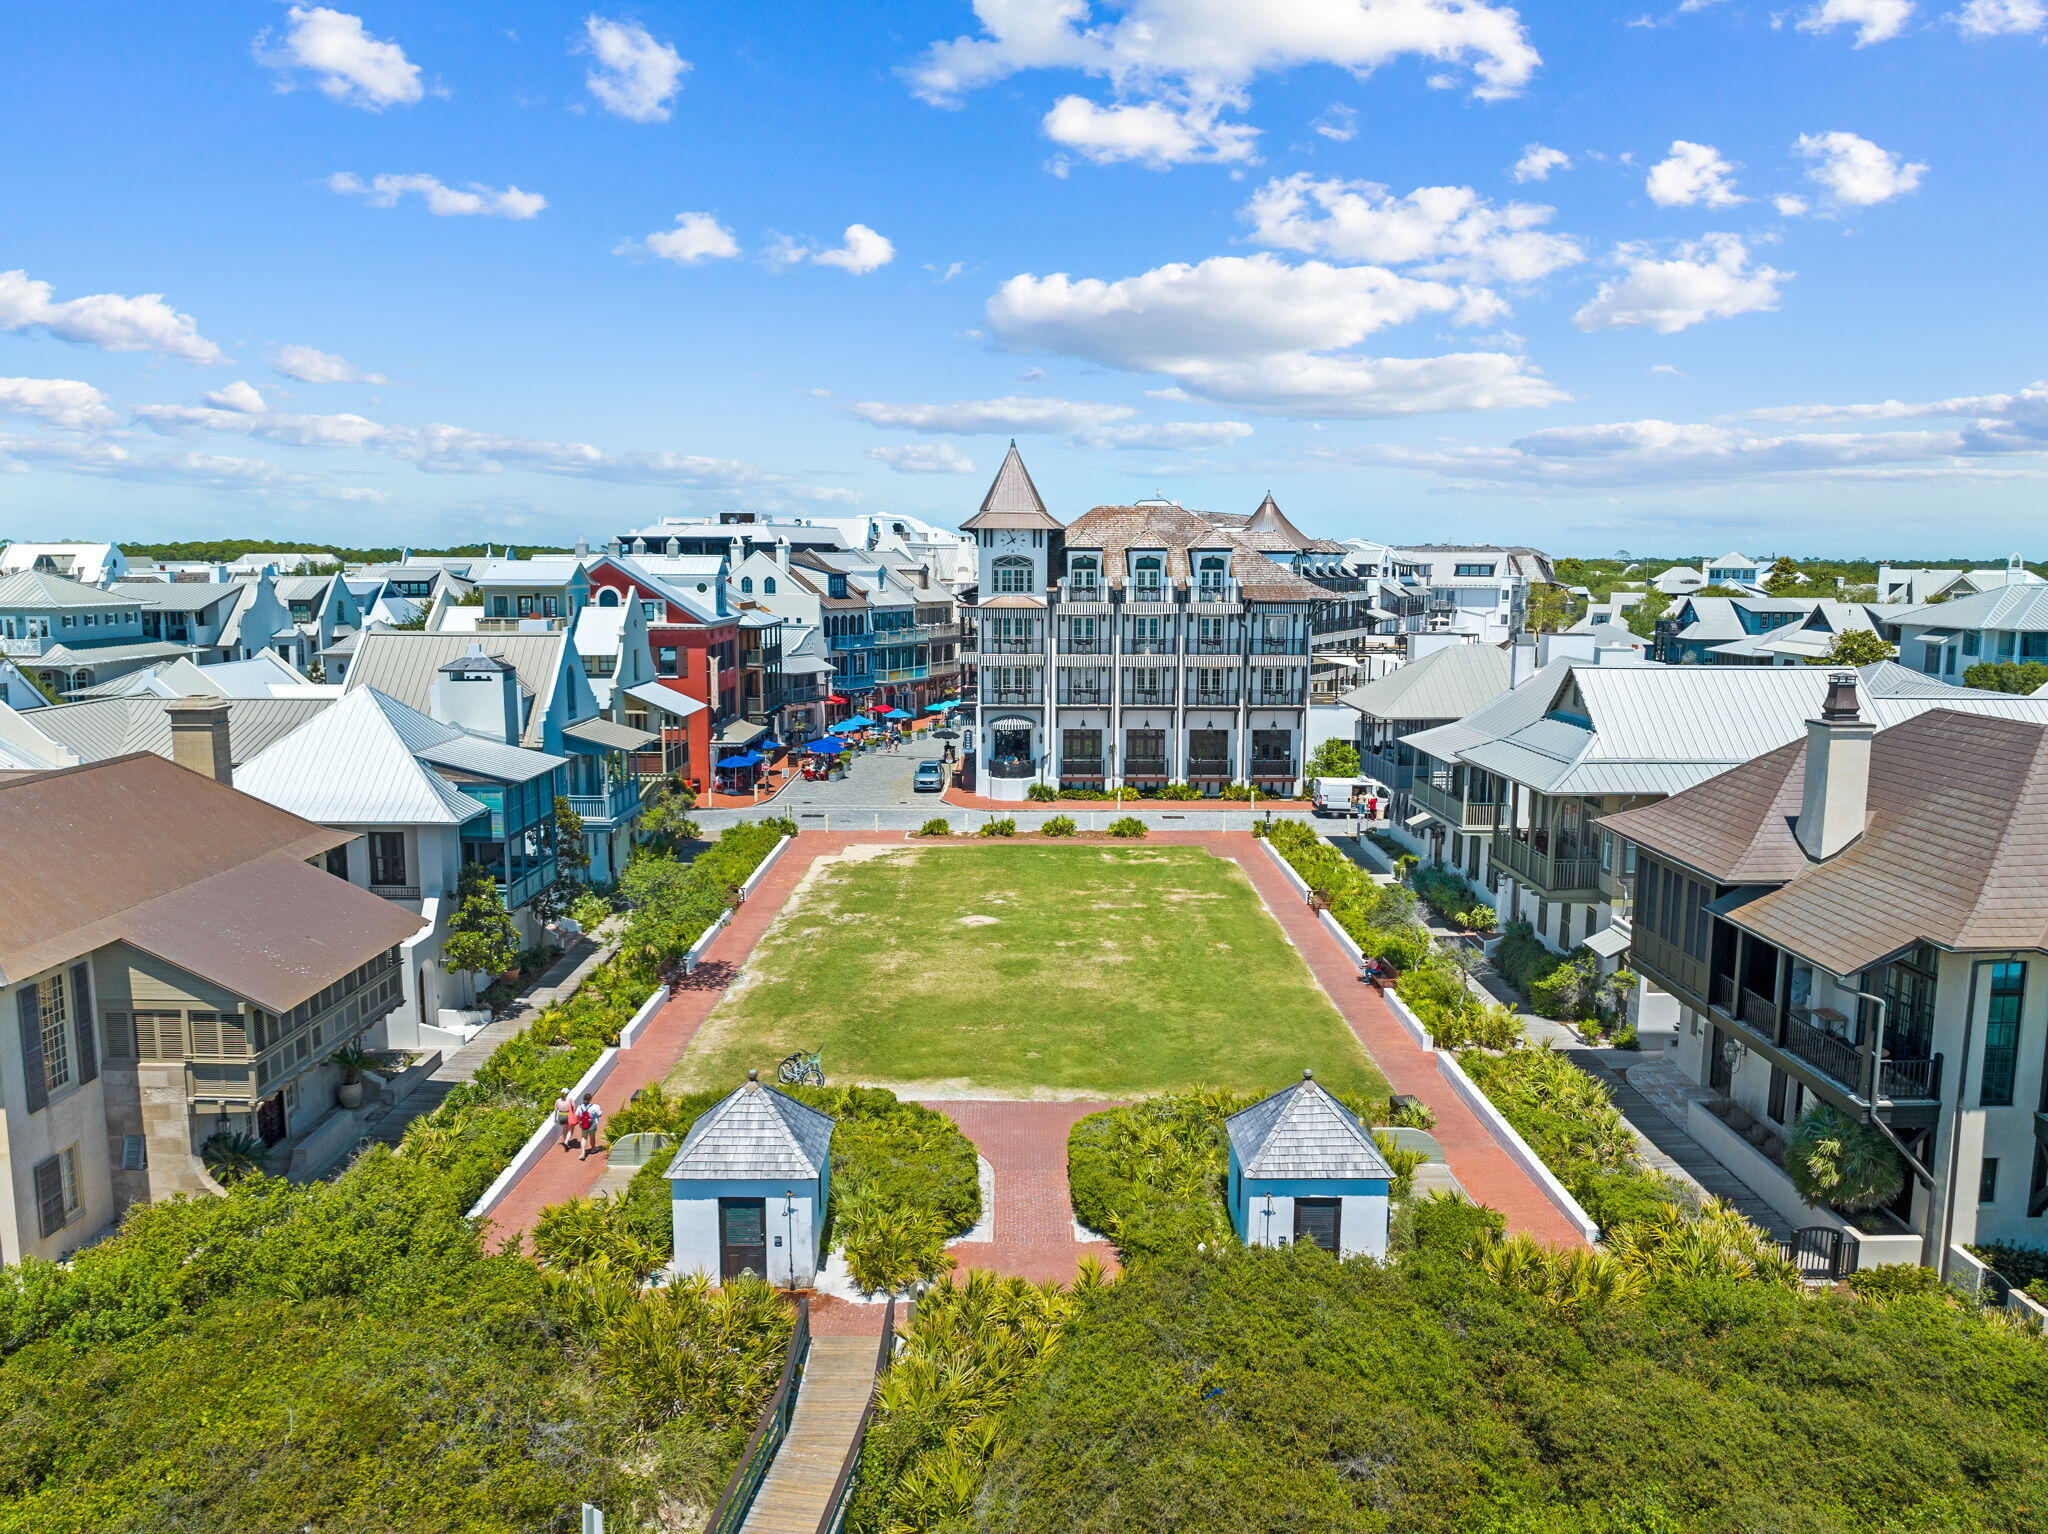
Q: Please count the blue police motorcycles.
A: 0